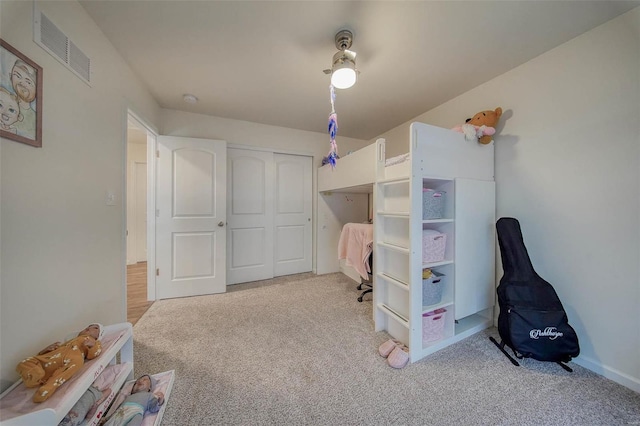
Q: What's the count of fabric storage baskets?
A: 4